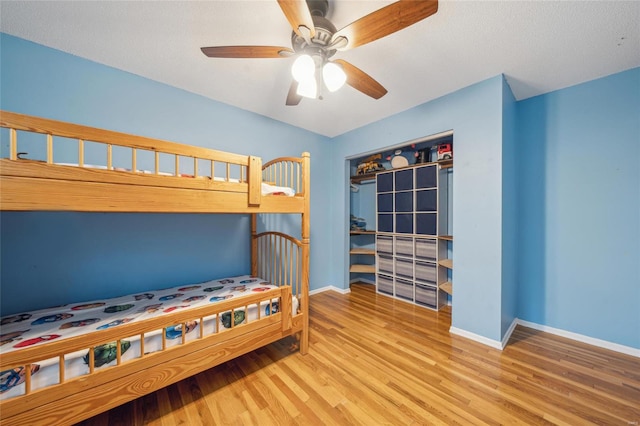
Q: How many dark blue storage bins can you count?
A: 9